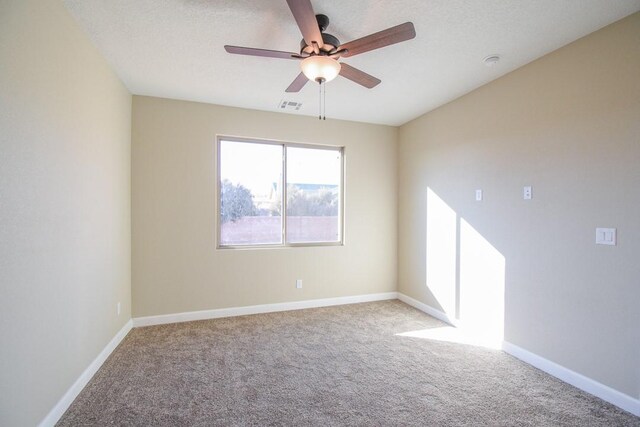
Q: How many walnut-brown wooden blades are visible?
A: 5